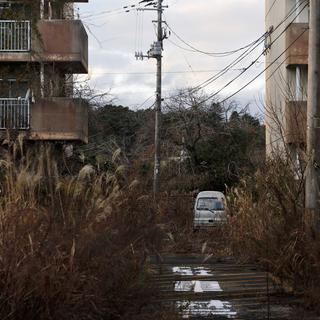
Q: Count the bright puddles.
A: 3